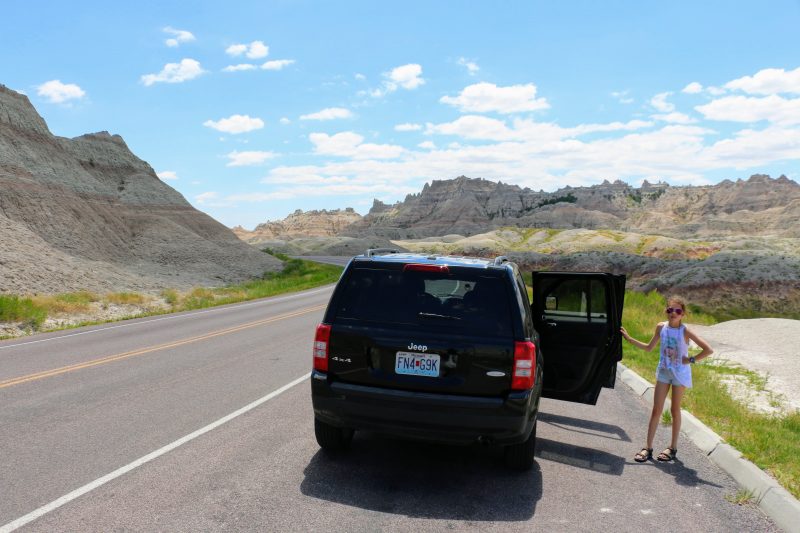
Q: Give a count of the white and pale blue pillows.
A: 0